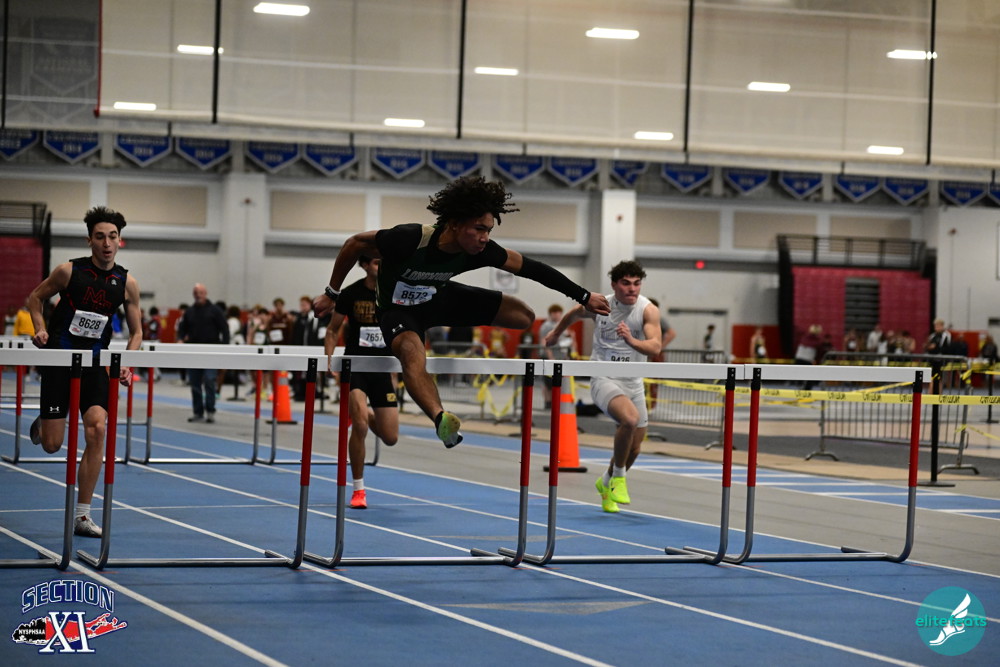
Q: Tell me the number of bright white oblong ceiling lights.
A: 10